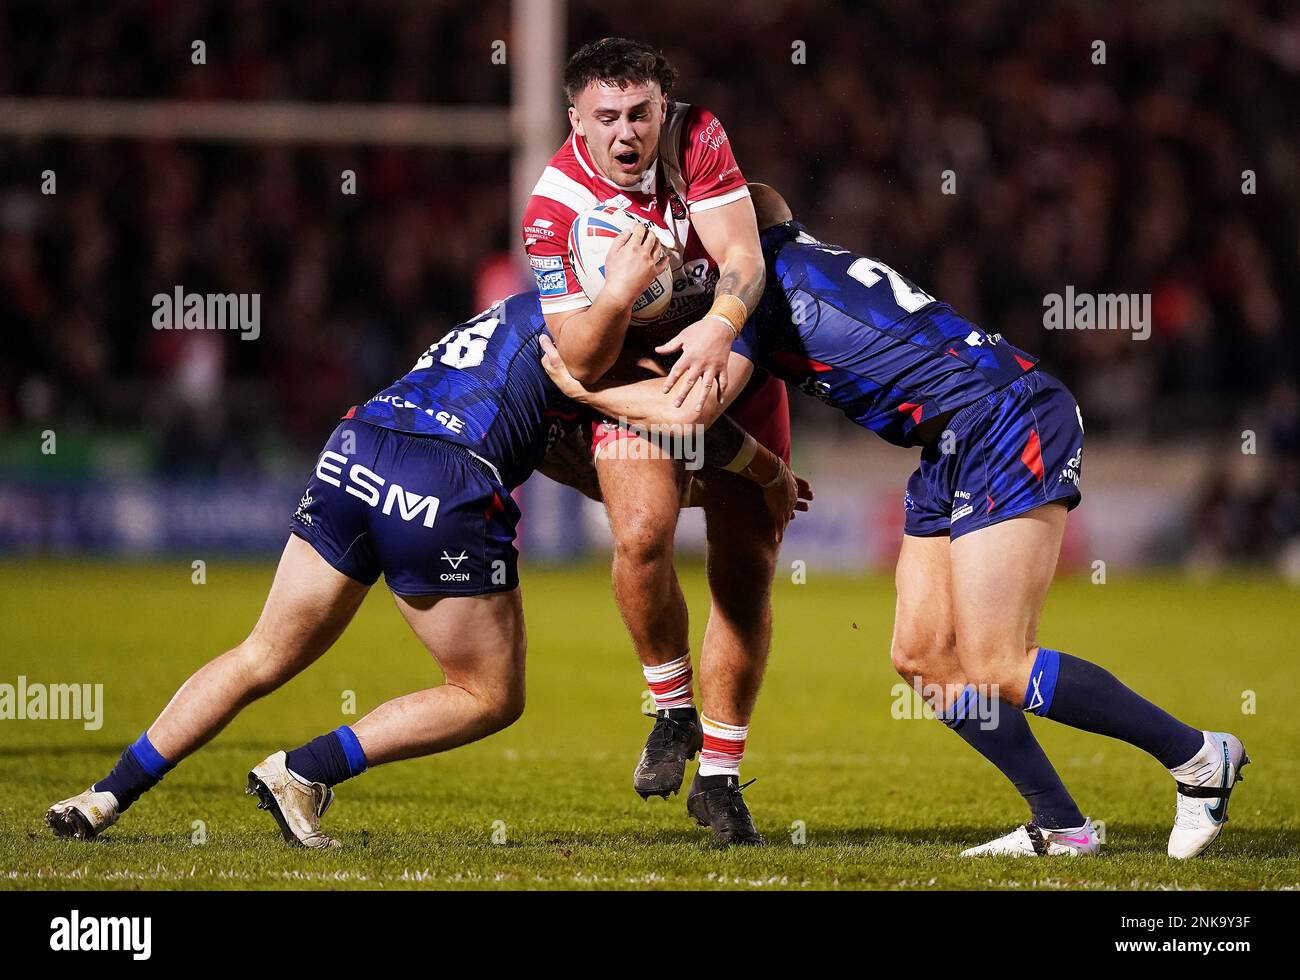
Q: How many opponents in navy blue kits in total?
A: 2